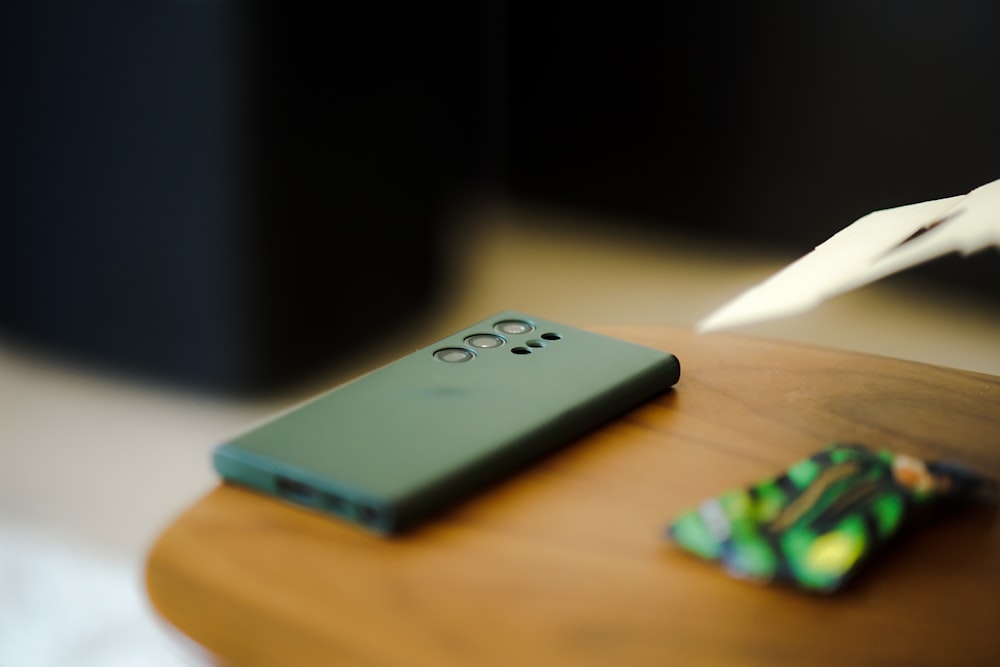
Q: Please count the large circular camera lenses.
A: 3